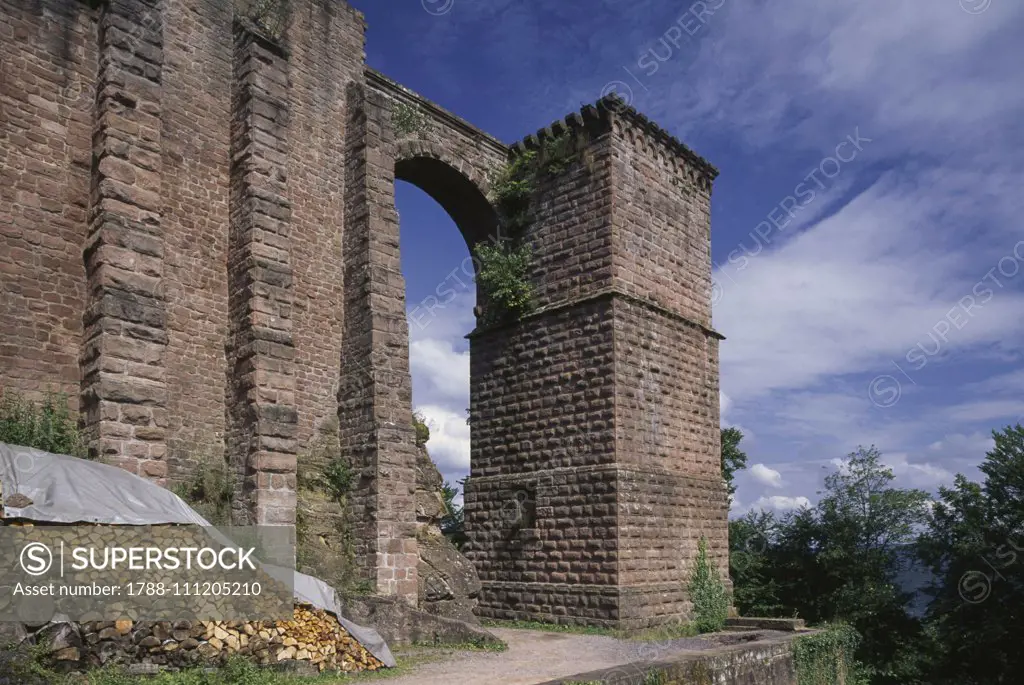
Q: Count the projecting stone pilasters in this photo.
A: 3